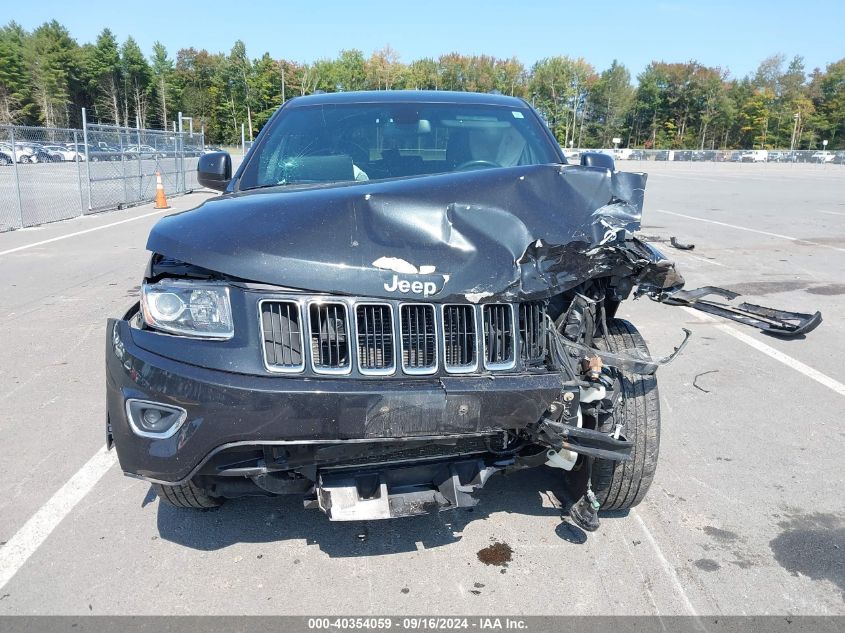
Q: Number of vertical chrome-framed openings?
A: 6